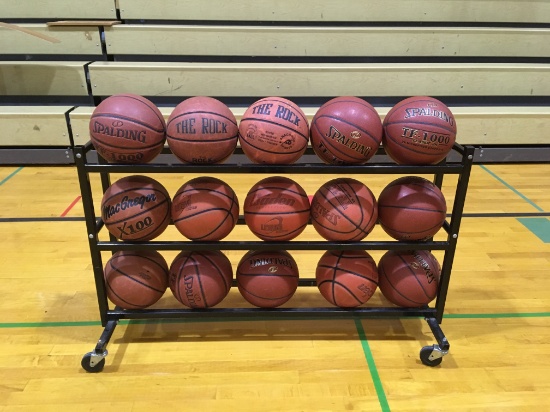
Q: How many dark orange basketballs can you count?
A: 15